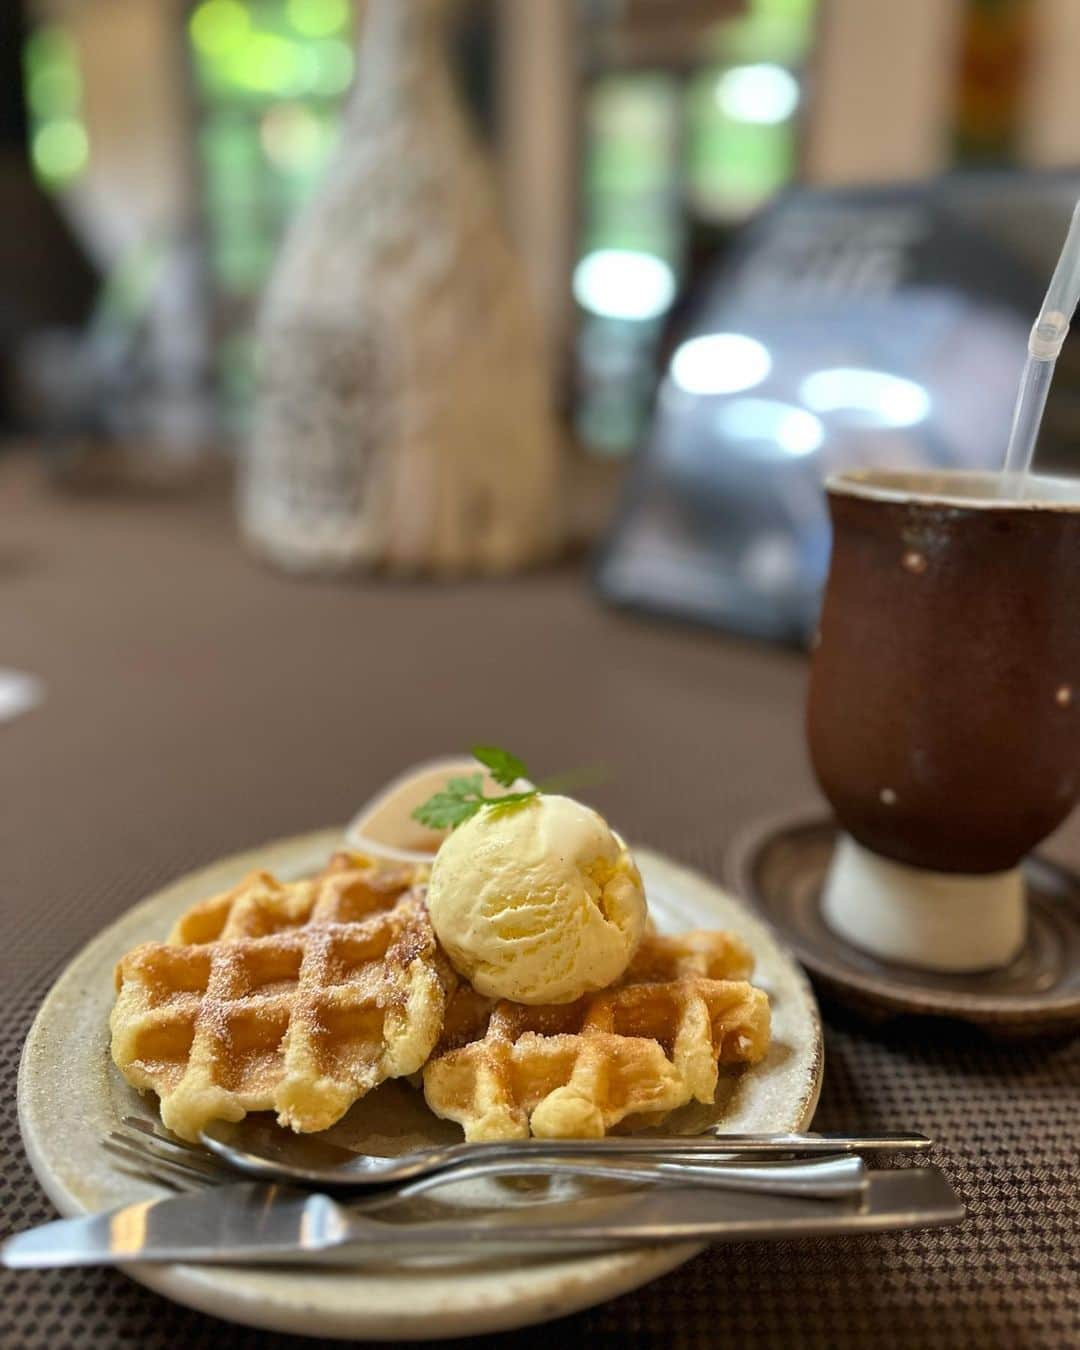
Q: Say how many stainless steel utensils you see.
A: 3